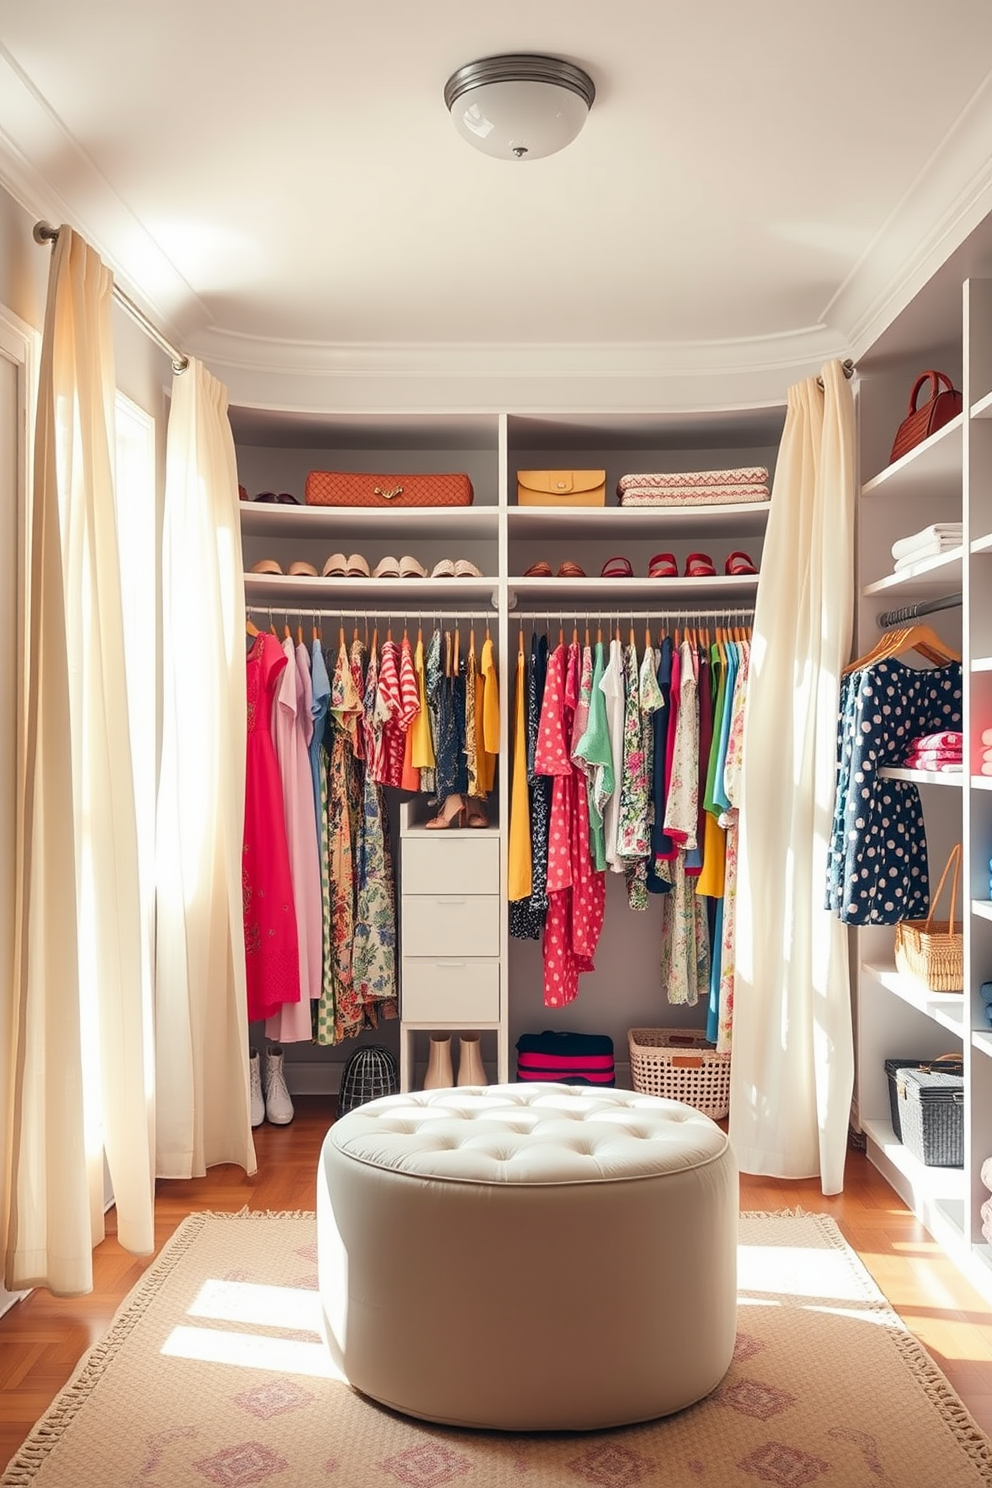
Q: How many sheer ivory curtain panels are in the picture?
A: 3